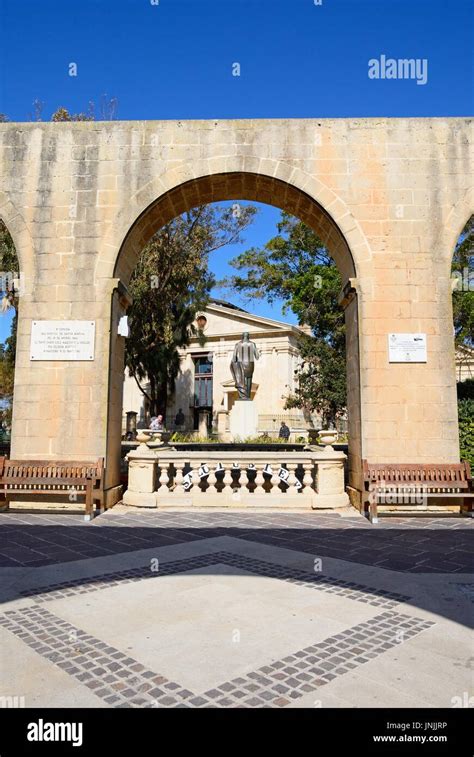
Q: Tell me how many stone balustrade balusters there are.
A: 10